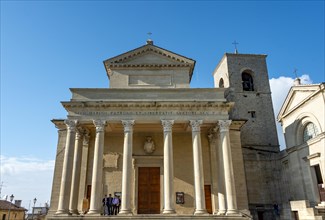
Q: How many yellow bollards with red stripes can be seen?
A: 0